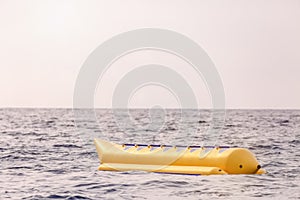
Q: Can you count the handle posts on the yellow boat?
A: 8